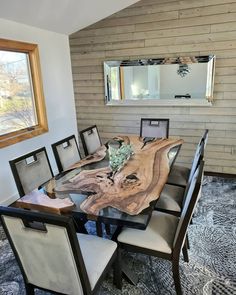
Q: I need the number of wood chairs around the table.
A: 8